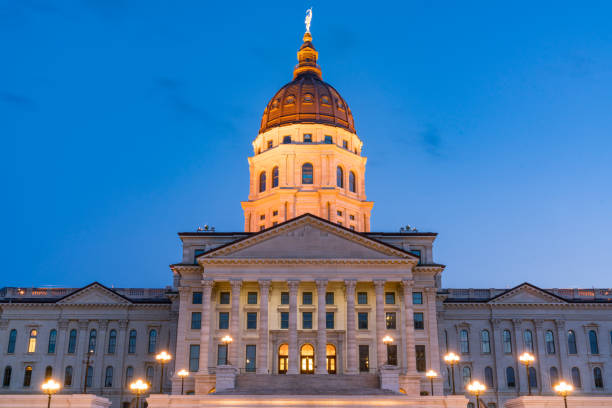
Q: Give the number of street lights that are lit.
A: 11